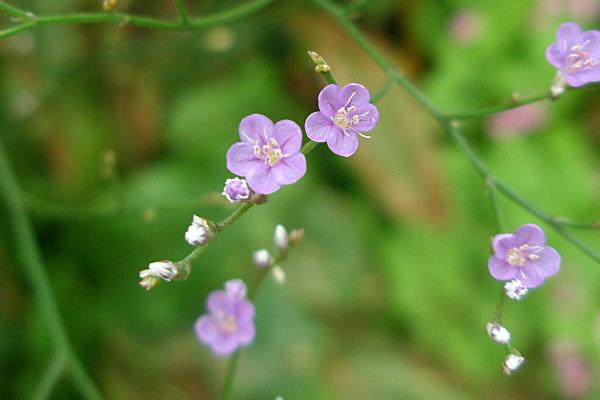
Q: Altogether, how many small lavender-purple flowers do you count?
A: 5